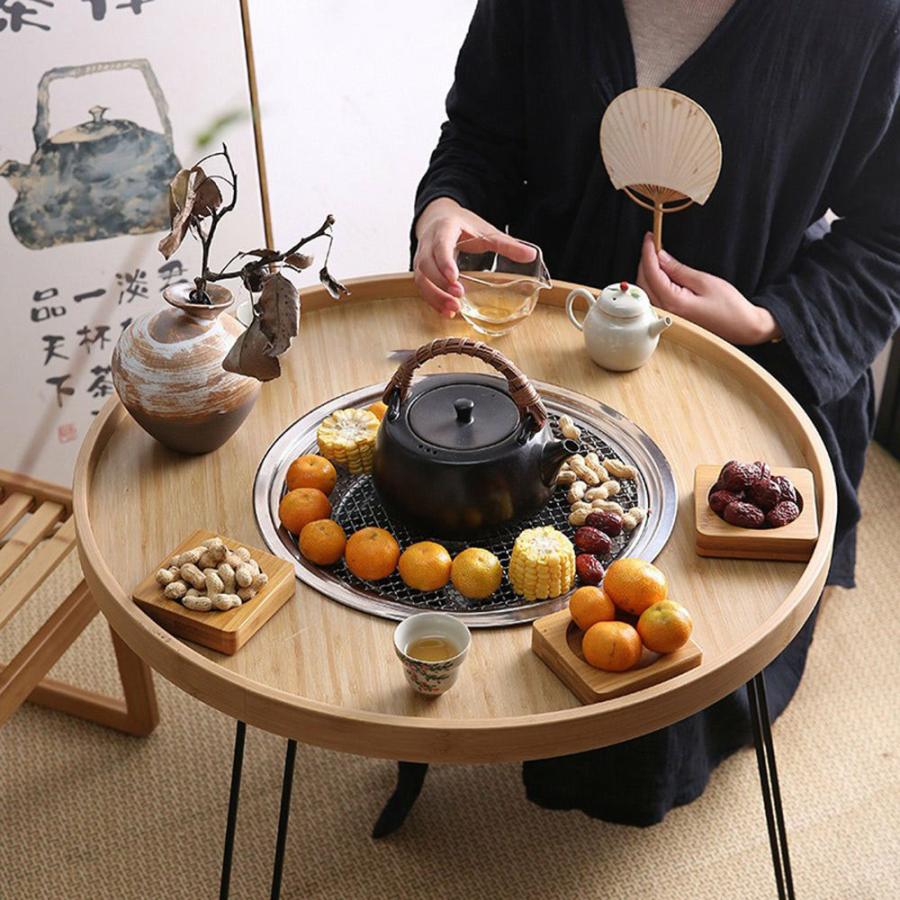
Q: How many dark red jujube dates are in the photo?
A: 10